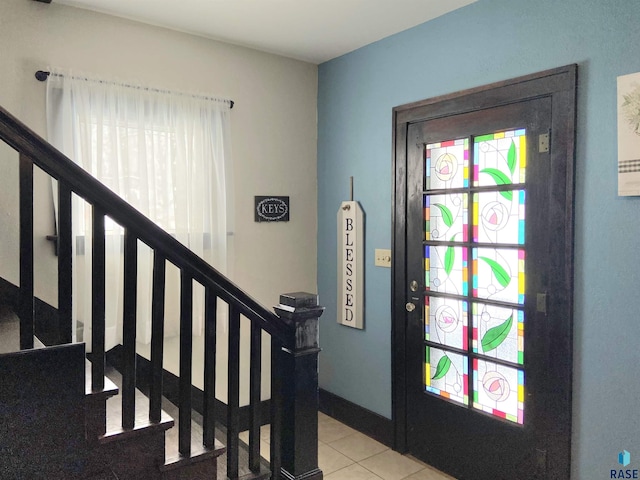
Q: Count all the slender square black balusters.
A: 10